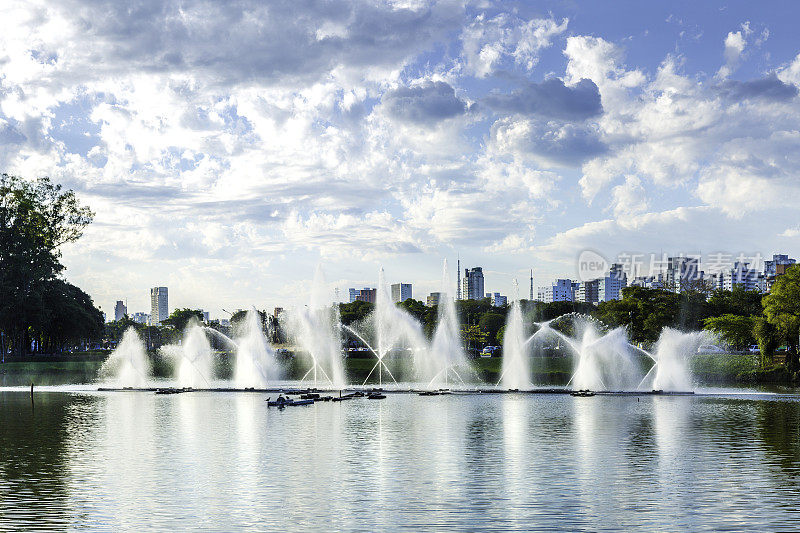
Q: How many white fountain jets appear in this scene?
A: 9